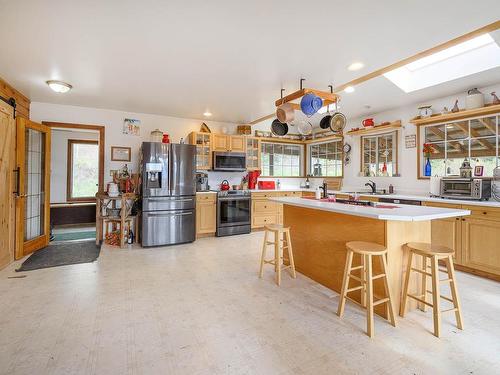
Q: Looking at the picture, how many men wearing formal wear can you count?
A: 0